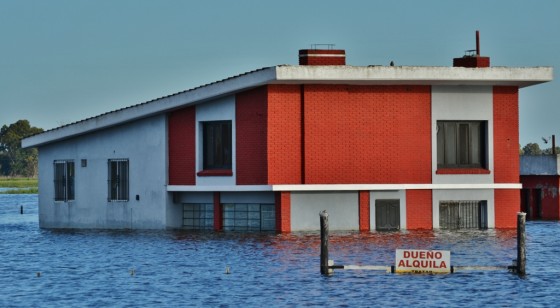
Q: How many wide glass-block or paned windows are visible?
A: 2